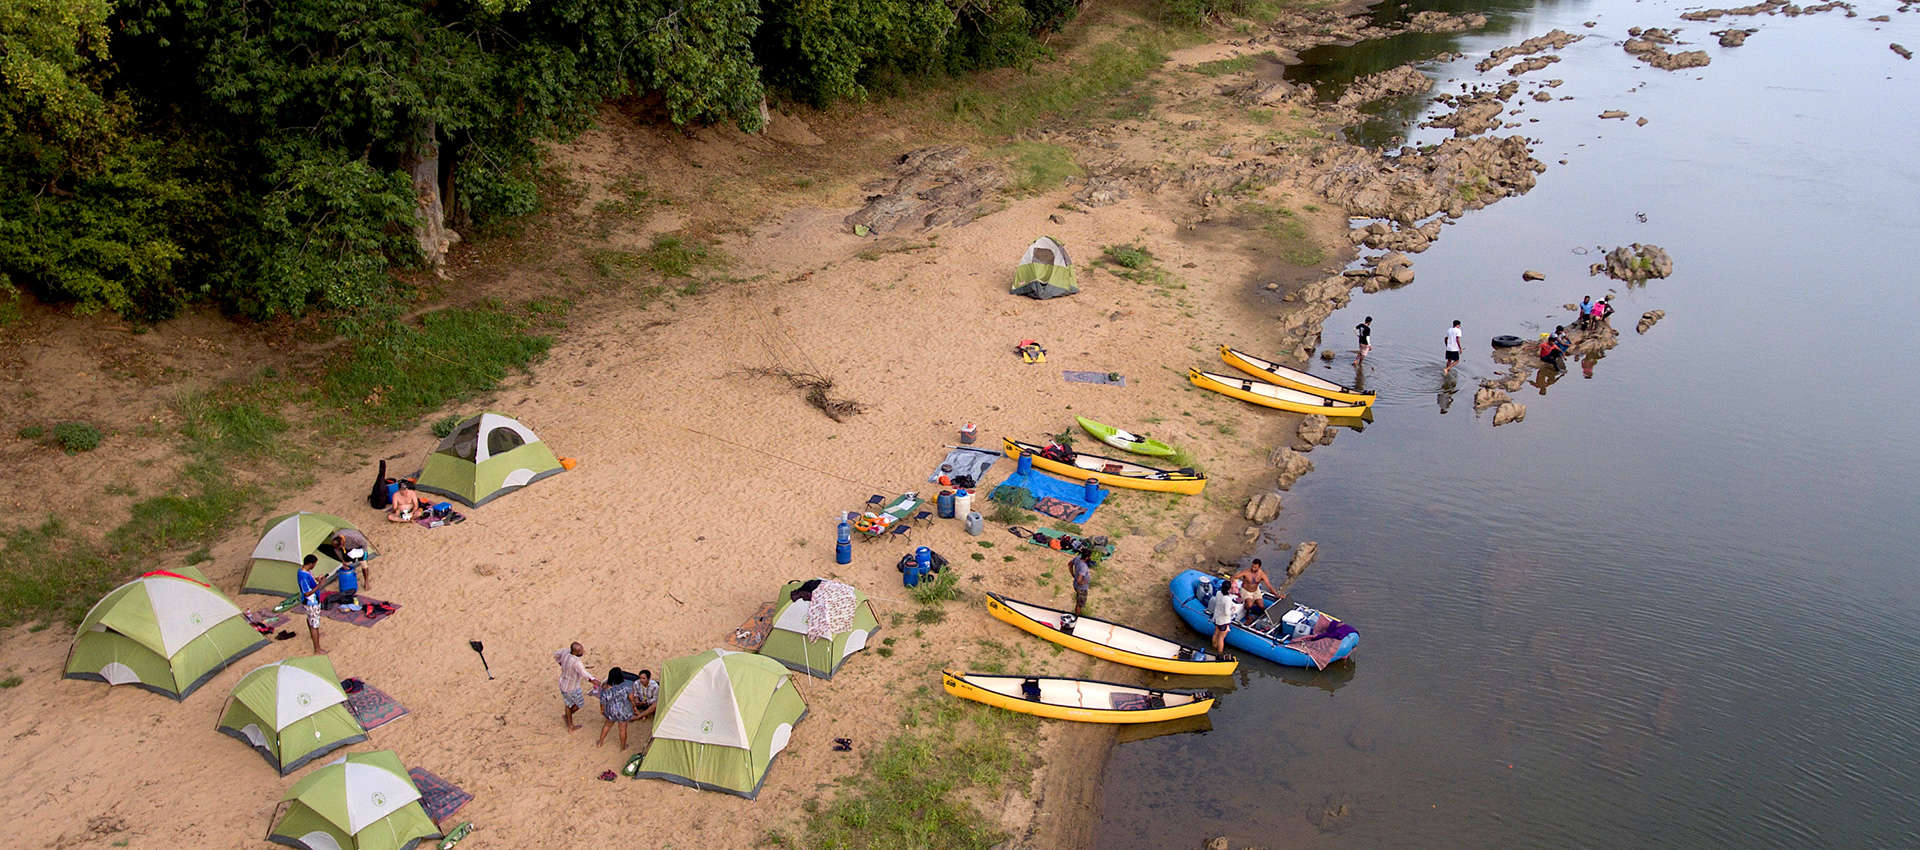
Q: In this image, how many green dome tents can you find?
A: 8